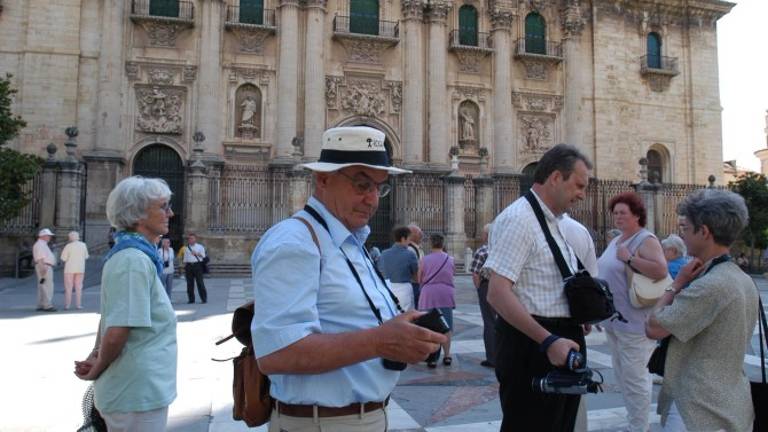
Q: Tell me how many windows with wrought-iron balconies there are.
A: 6